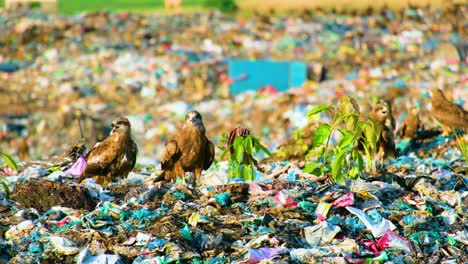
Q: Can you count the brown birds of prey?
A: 5